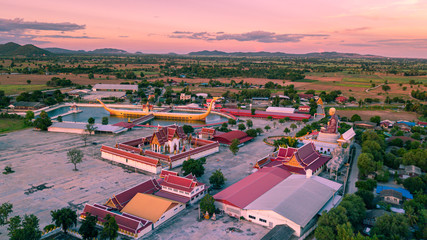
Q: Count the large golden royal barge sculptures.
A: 1